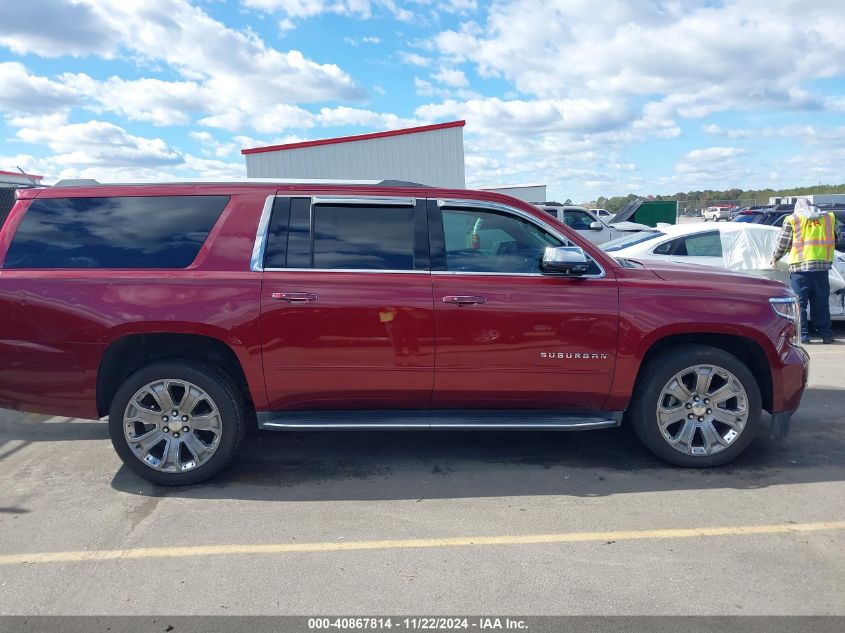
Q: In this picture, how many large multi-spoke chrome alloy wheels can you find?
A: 2